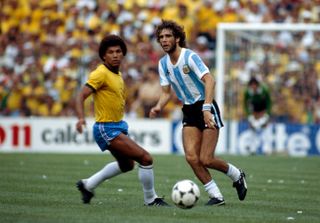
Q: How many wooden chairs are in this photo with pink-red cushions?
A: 0